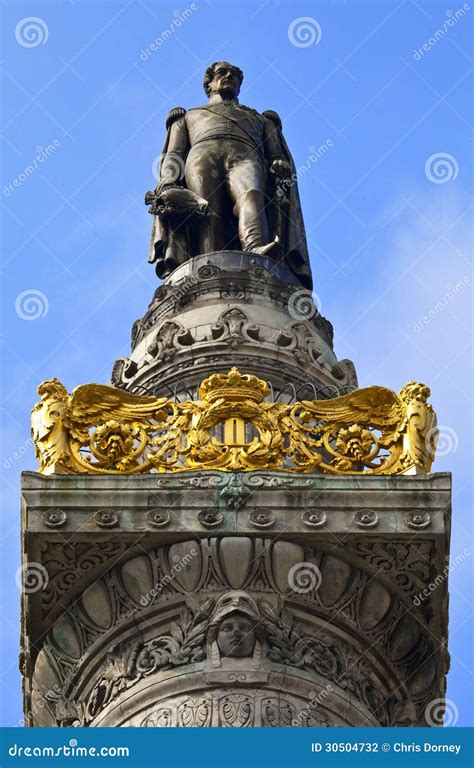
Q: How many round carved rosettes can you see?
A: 8